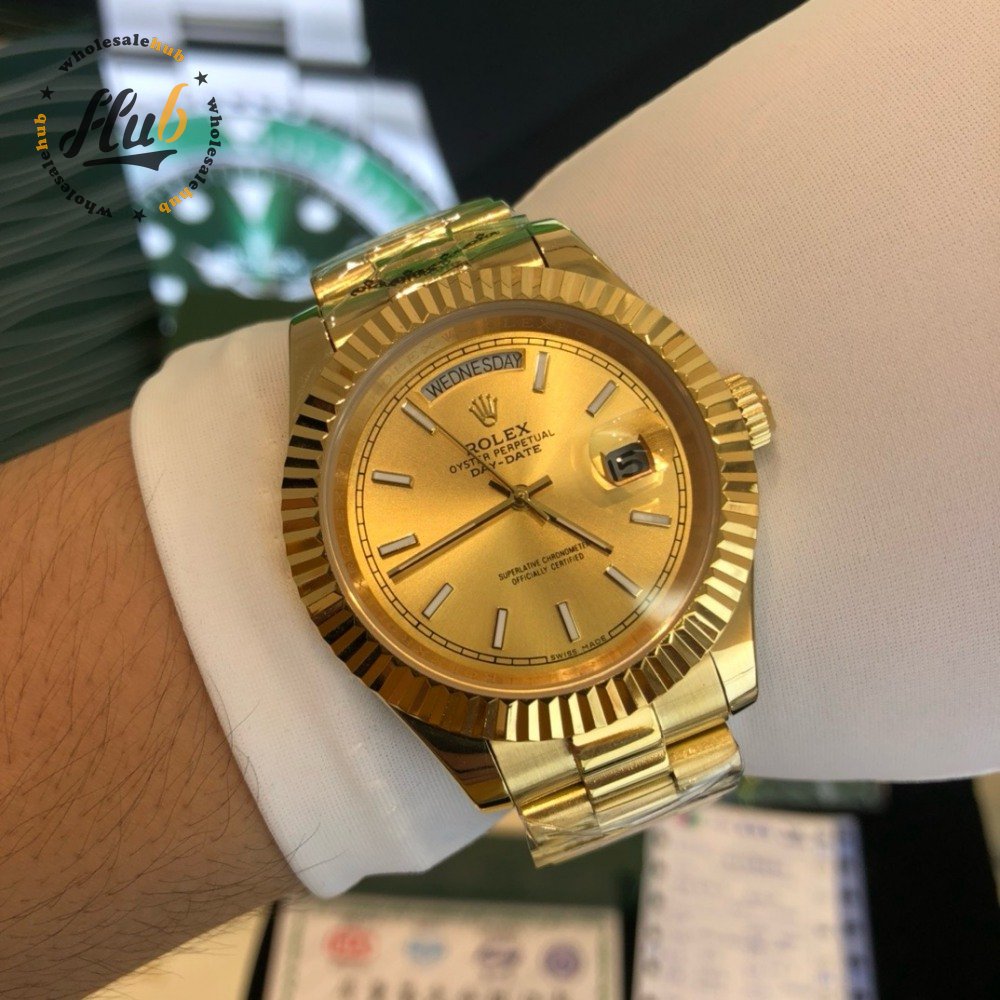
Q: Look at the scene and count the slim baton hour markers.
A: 10